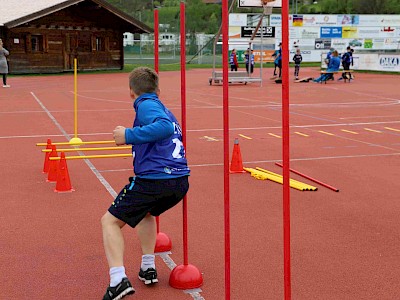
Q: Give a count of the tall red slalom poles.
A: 4